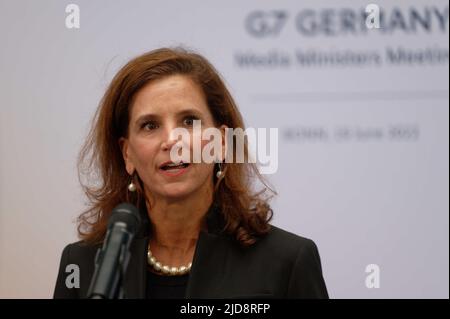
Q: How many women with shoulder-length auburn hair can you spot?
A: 1